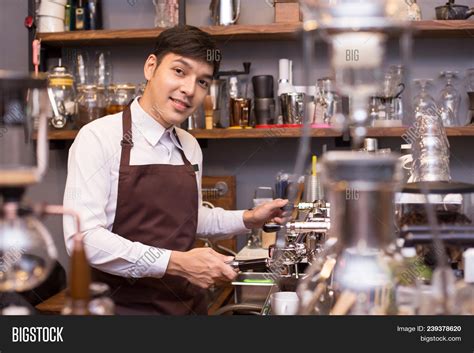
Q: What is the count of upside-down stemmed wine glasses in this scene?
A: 2